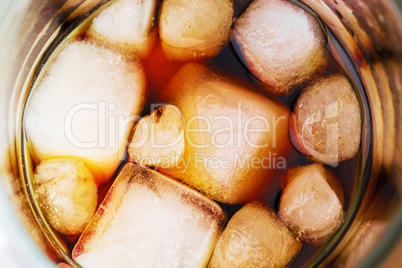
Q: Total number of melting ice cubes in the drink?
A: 11